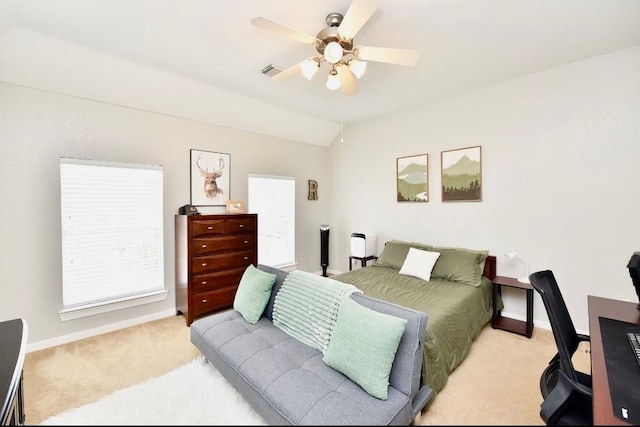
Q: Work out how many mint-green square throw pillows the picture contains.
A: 2